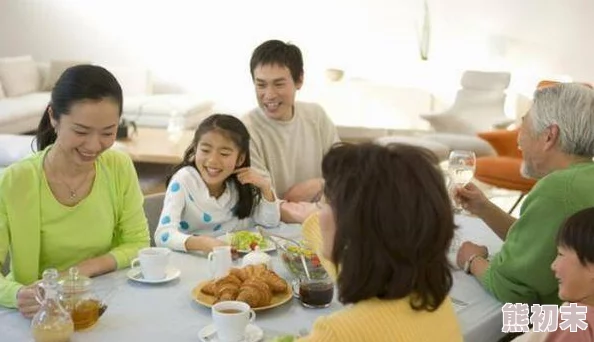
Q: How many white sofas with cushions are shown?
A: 1